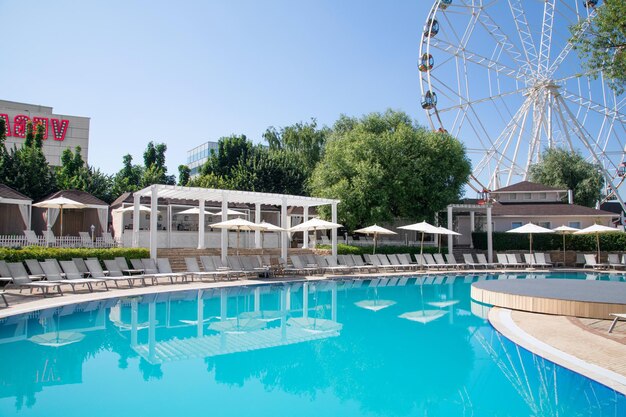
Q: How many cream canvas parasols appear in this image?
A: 13